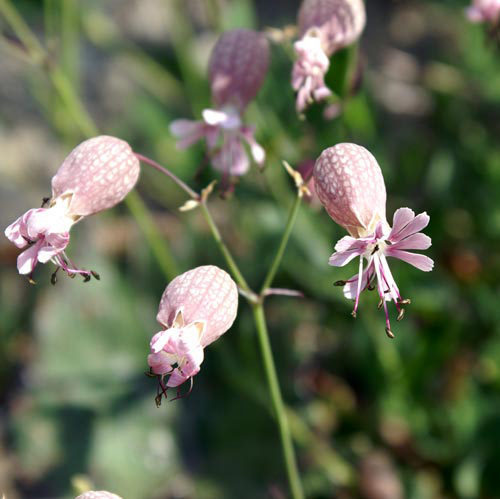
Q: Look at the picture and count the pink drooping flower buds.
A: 5